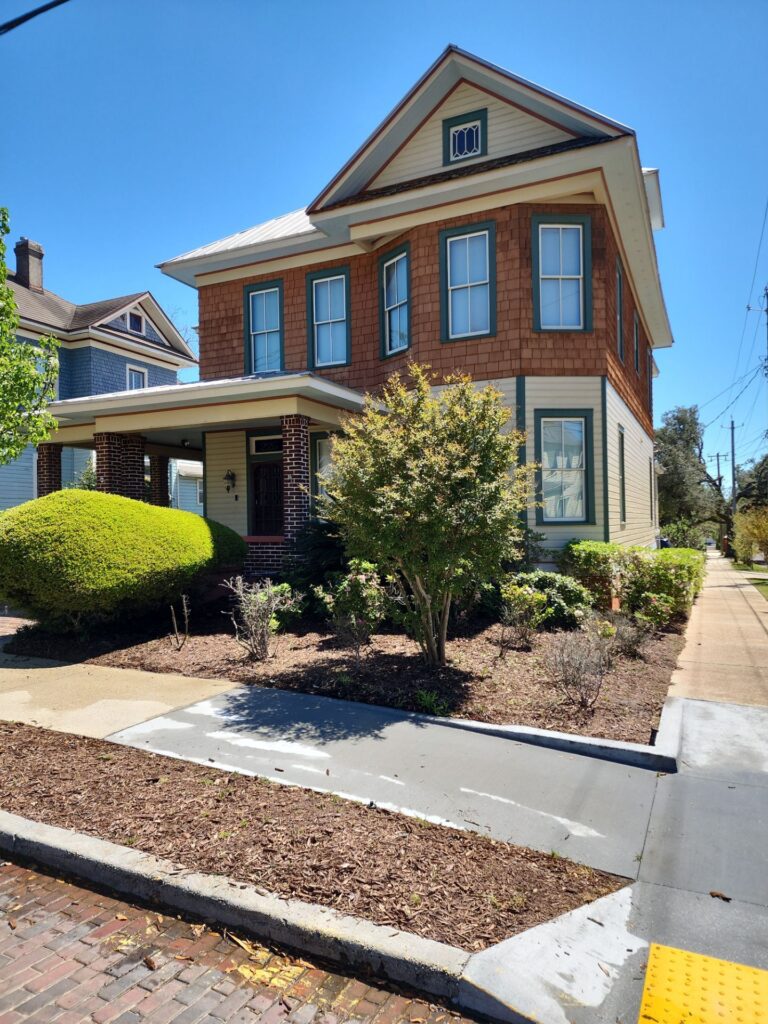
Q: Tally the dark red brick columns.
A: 5